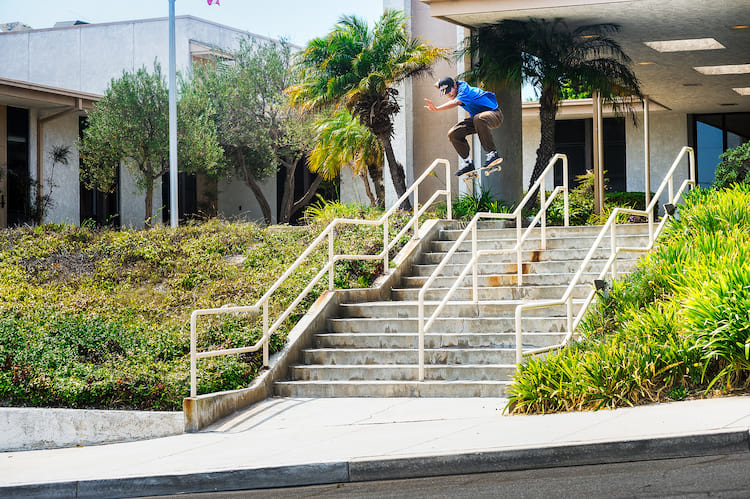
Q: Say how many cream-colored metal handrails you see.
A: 3